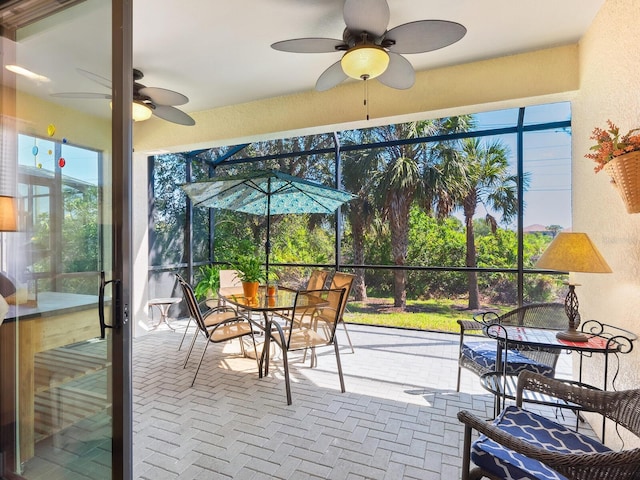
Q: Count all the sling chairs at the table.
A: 6